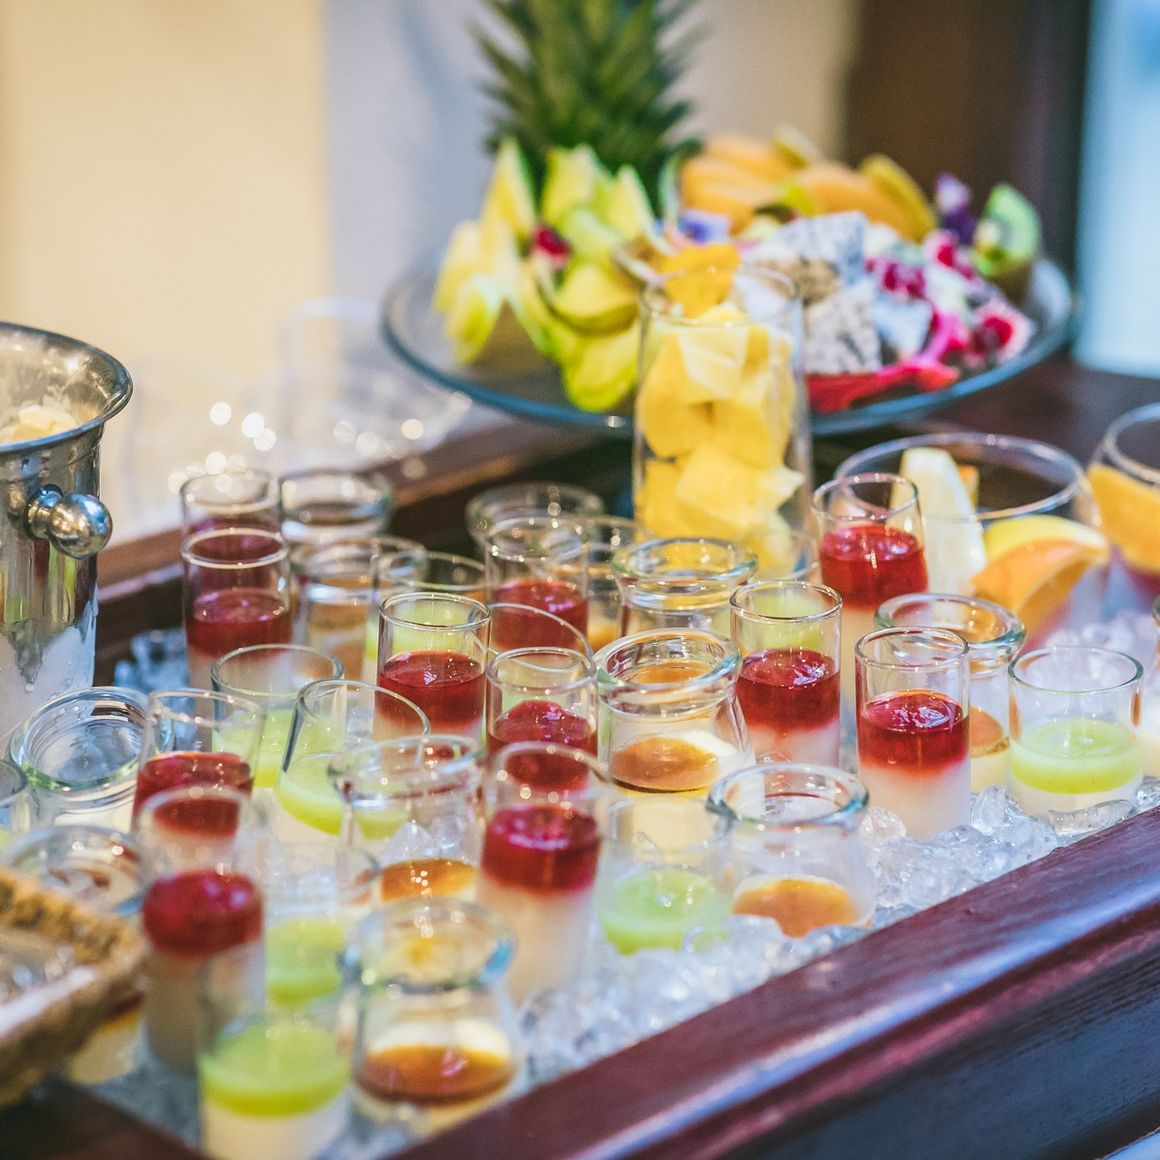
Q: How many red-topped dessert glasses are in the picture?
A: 11